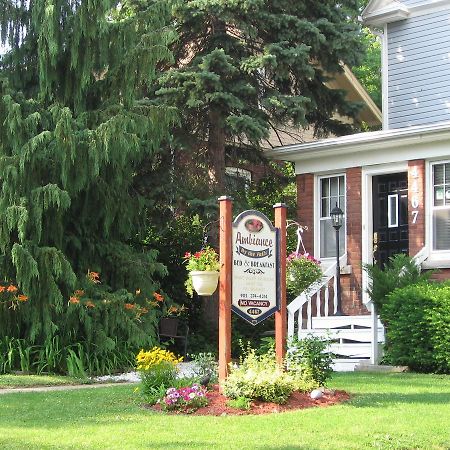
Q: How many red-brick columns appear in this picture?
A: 3